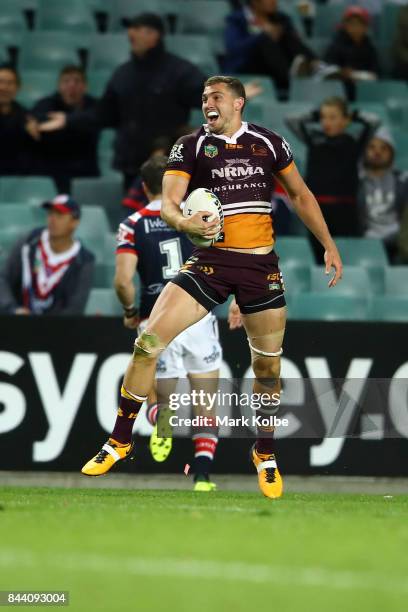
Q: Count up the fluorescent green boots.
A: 2